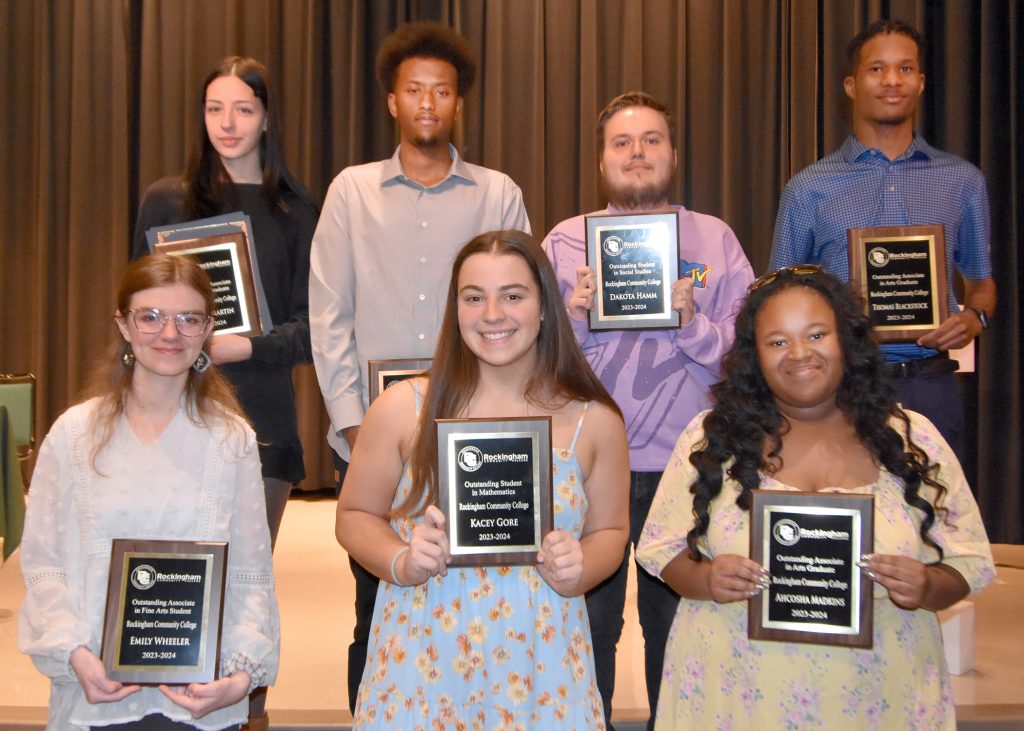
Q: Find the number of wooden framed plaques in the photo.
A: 7